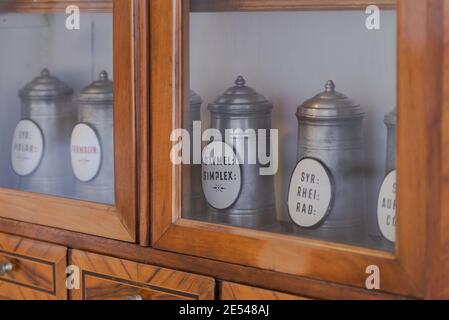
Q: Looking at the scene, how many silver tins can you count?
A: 6